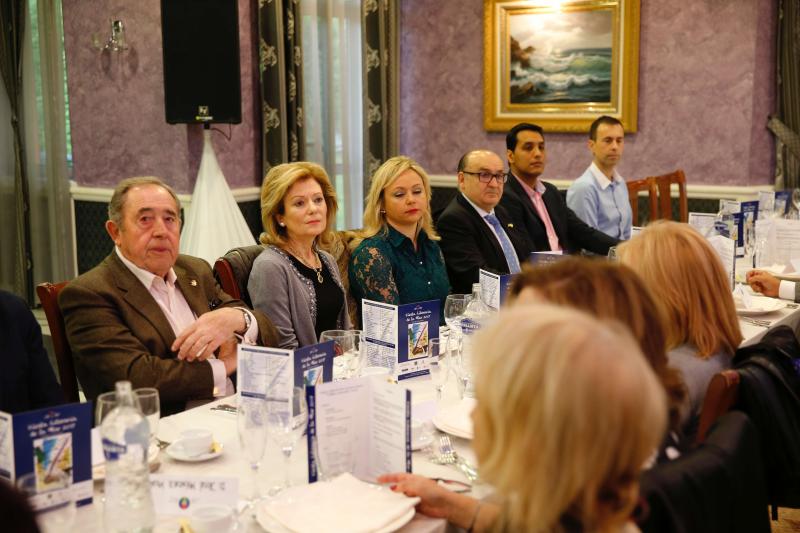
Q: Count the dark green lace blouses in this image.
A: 1